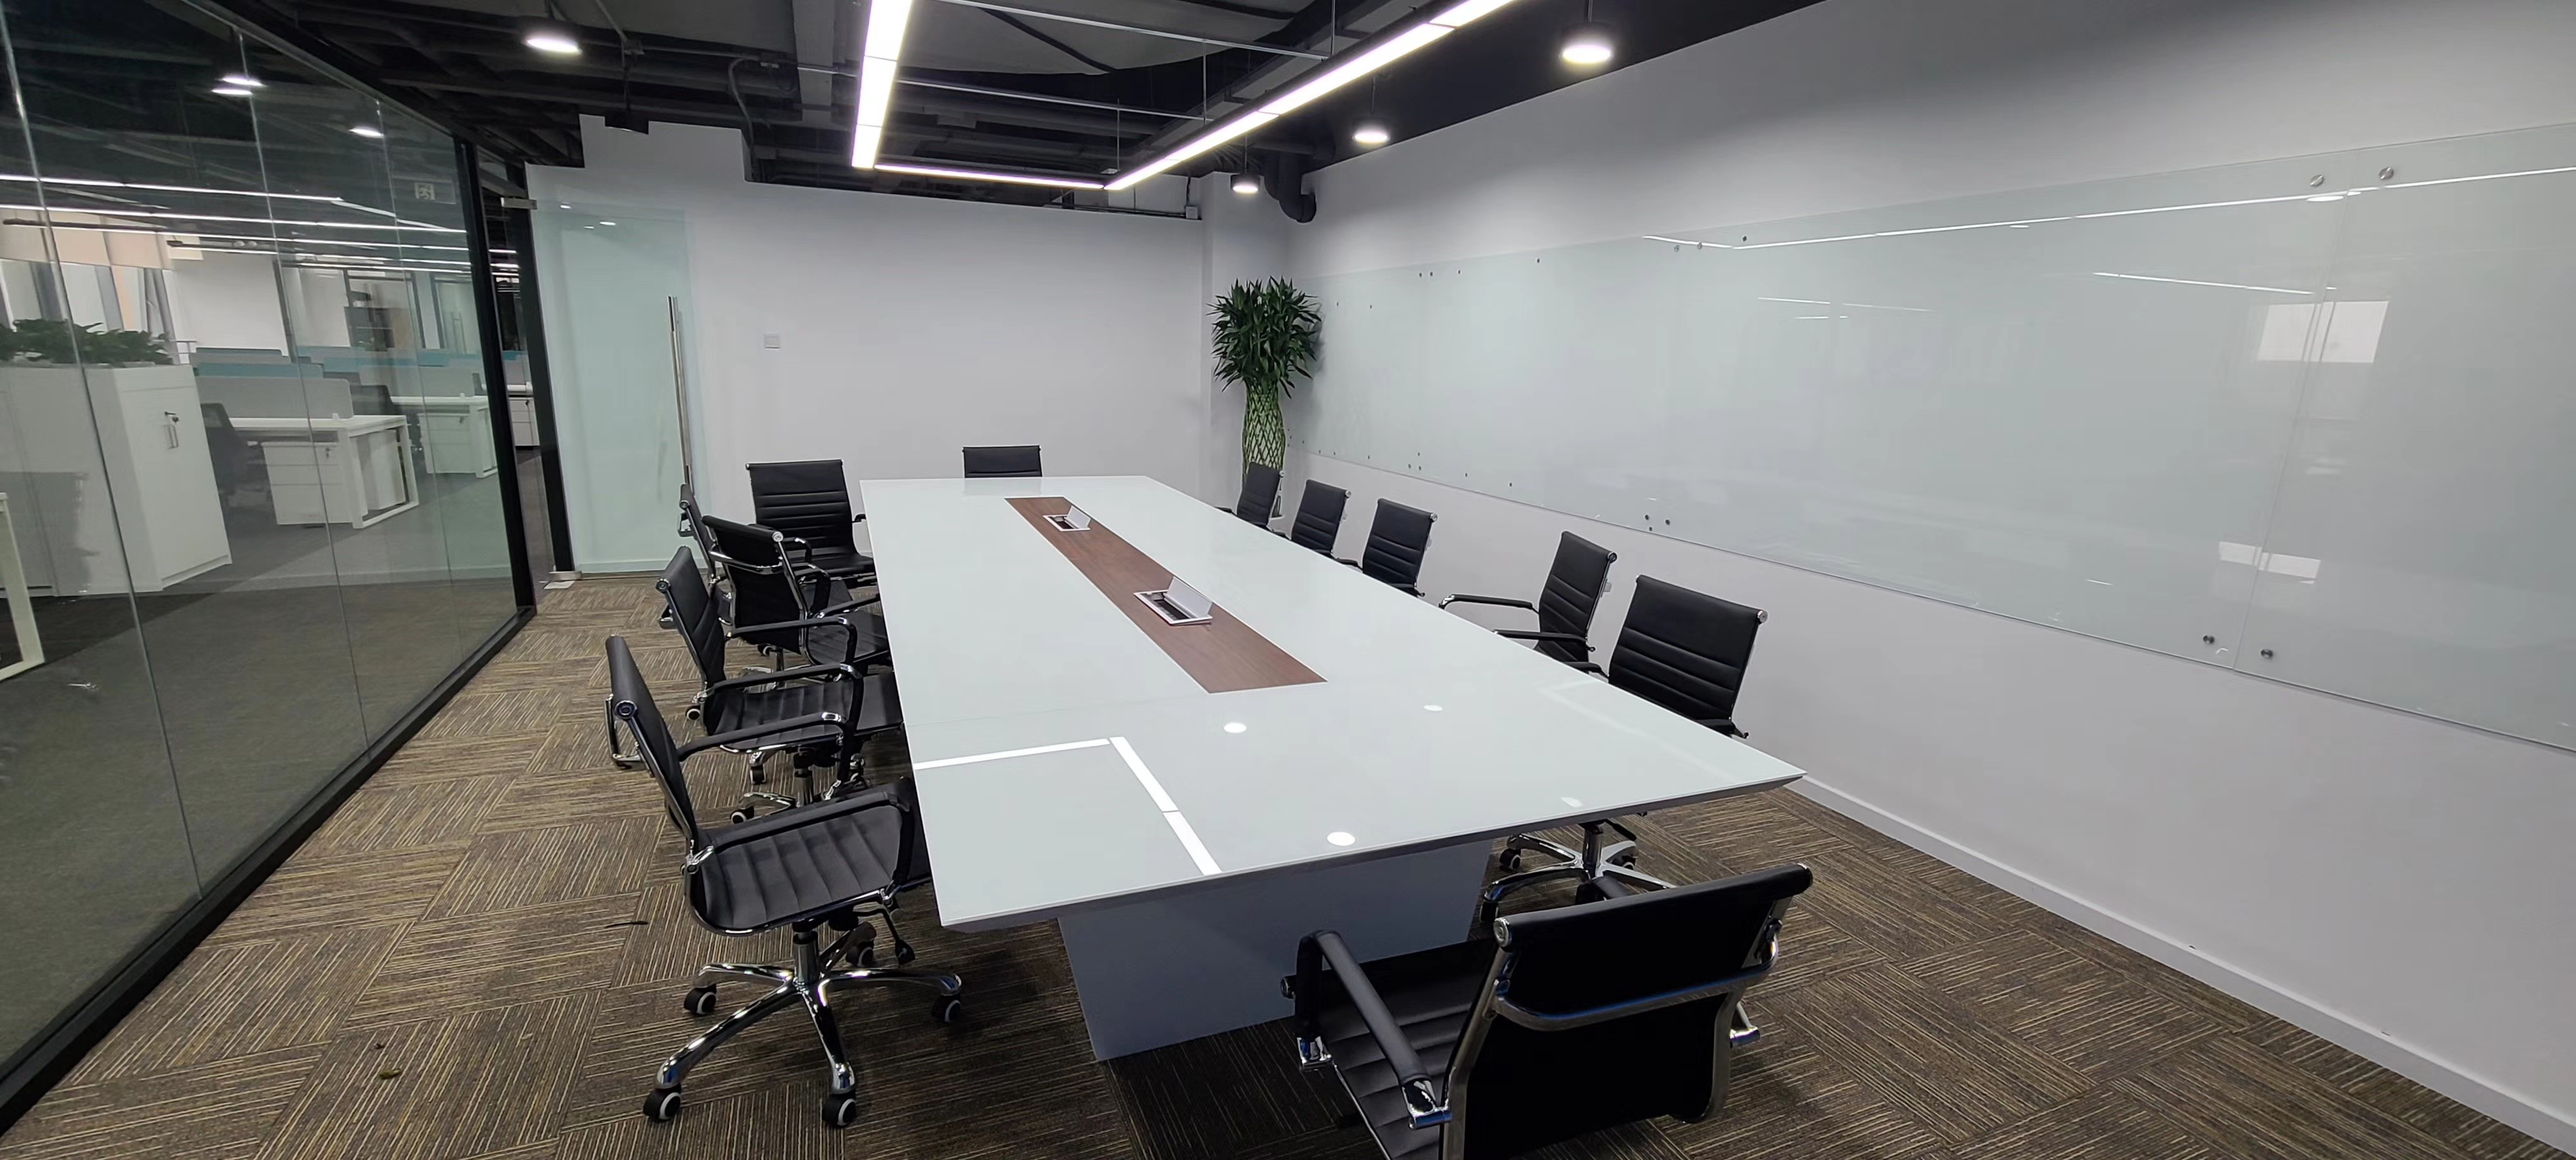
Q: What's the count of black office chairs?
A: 12